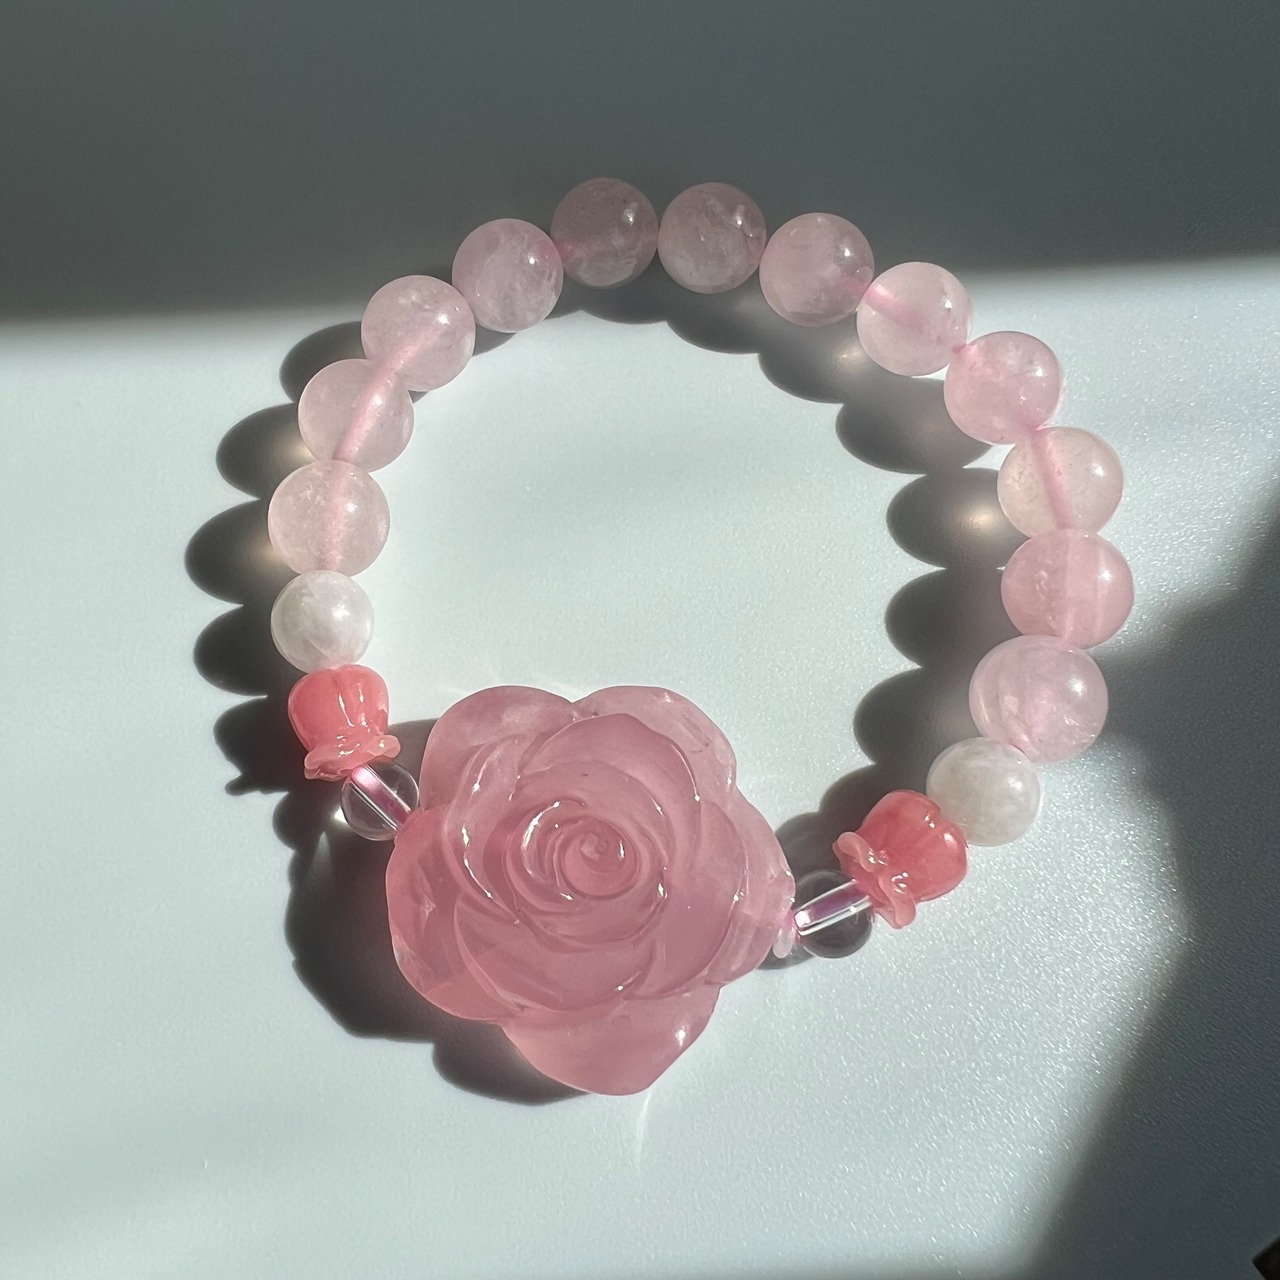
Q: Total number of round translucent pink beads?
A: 12